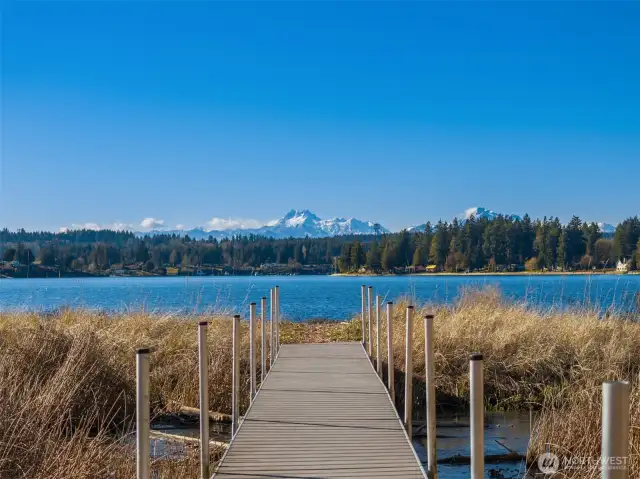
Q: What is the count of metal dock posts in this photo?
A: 15